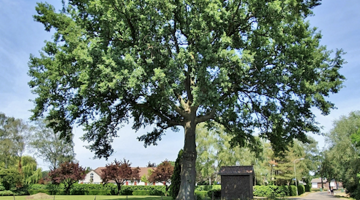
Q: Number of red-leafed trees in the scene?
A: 3